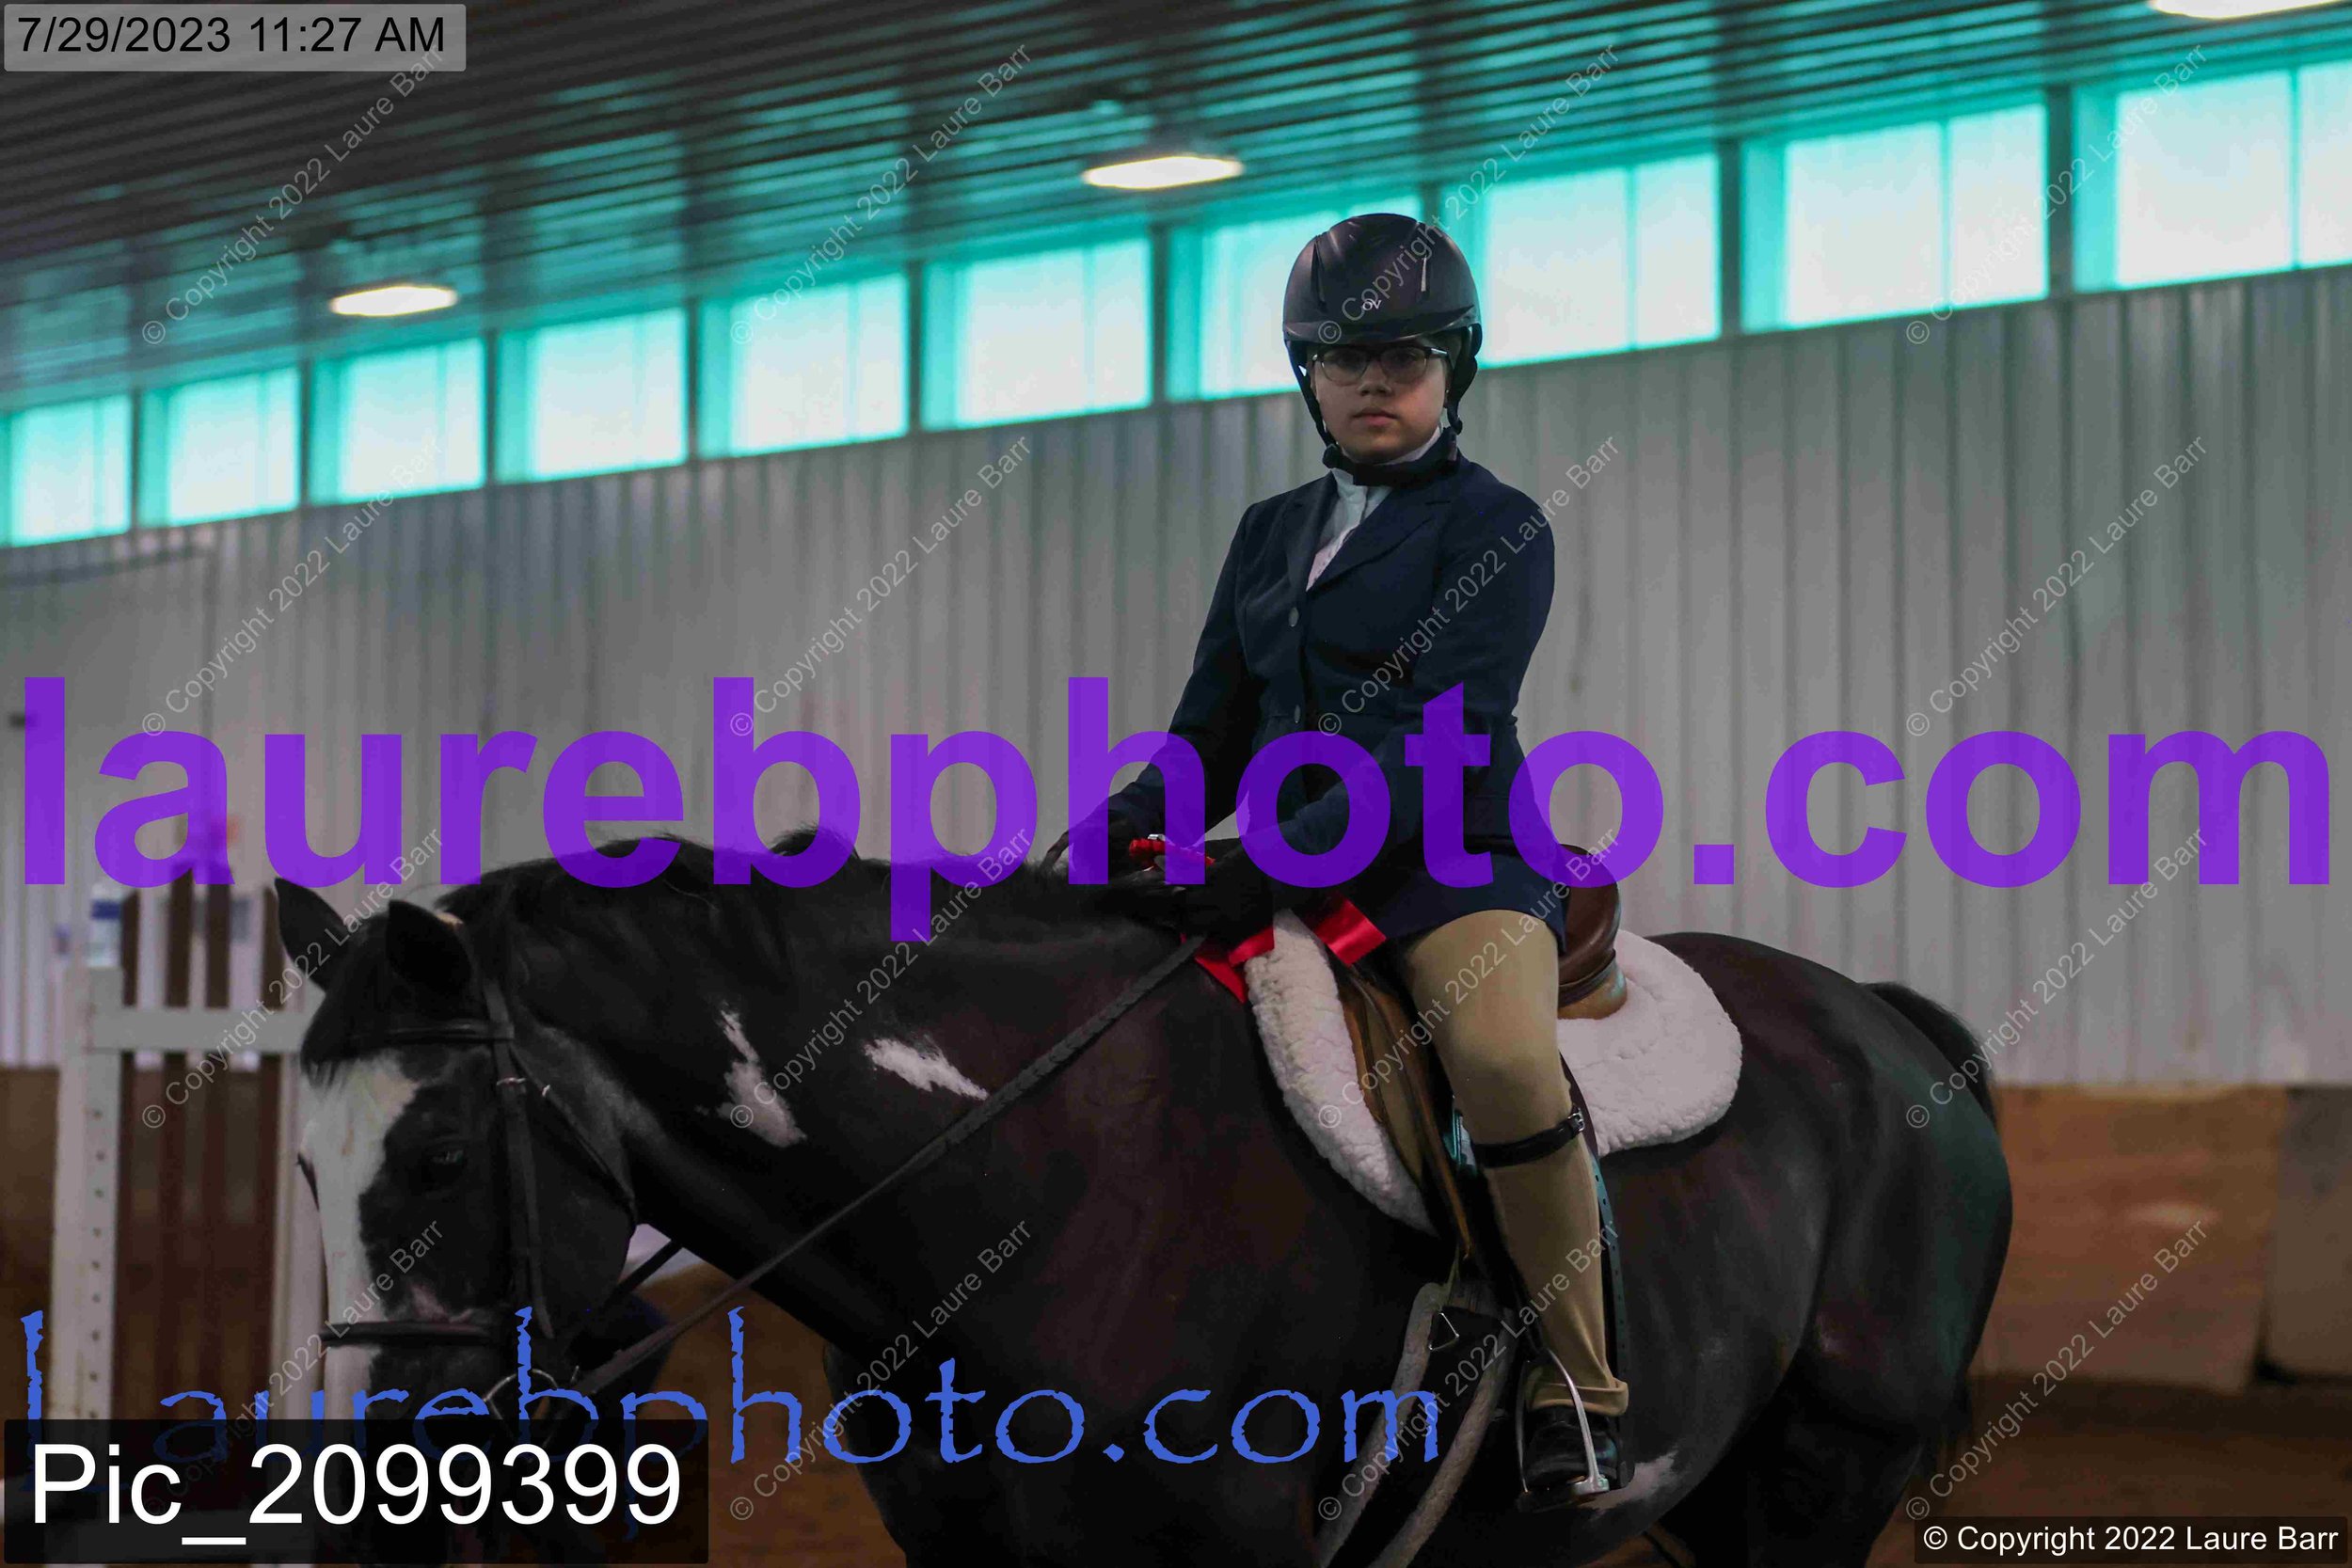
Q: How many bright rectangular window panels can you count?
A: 10